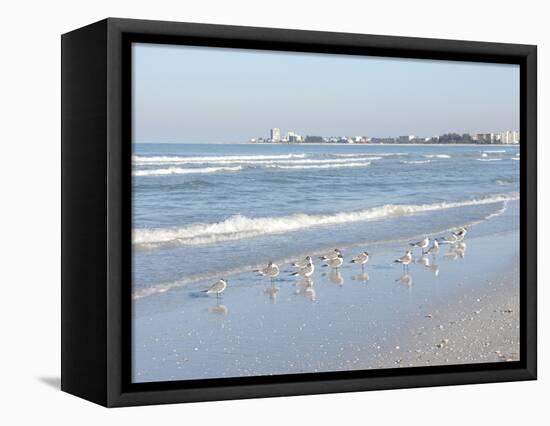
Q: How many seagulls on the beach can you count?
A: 12